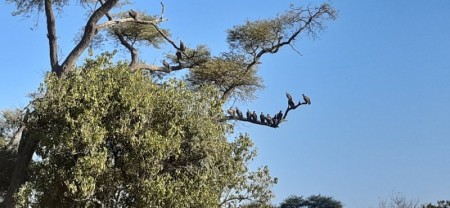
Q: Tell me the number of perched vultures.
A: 14